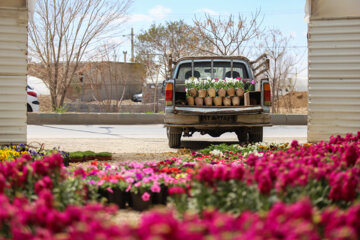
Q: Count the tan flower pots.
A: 12